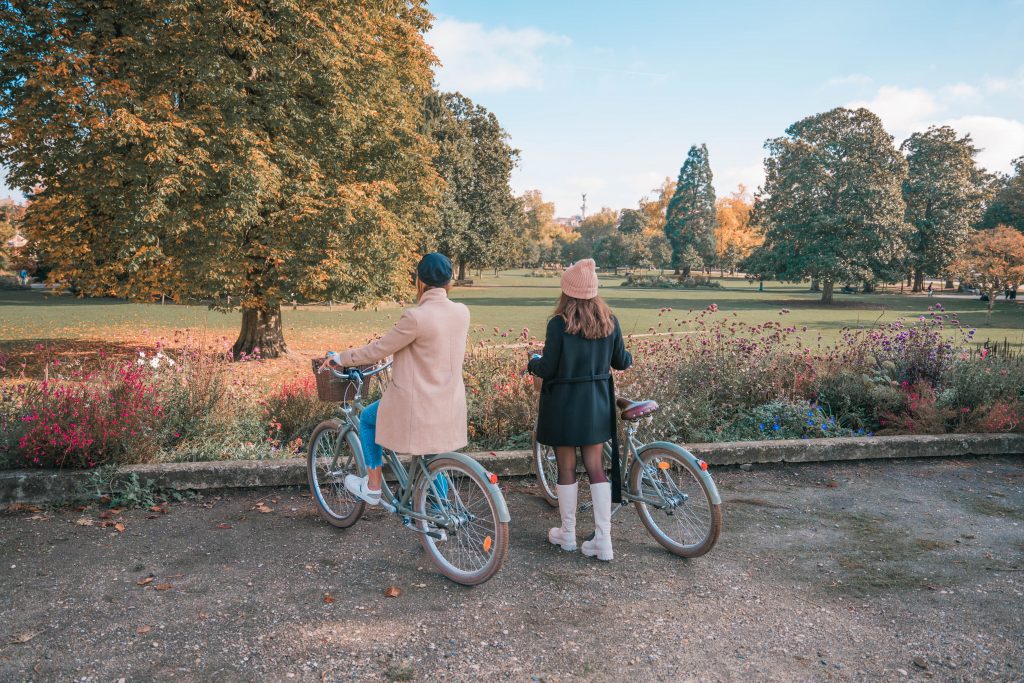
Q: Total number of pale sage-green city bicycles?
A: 2